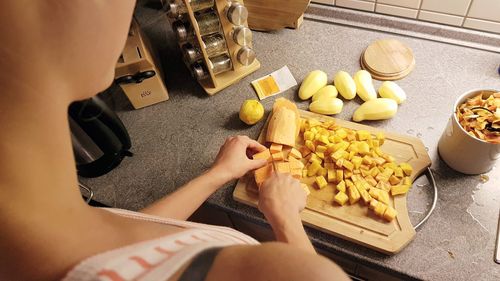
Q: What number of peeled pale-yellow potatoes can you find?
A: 7